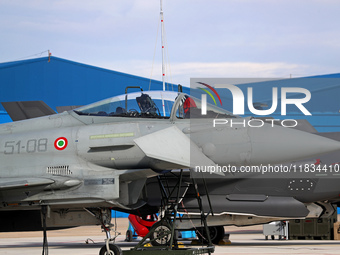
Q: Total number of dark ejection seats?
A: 1